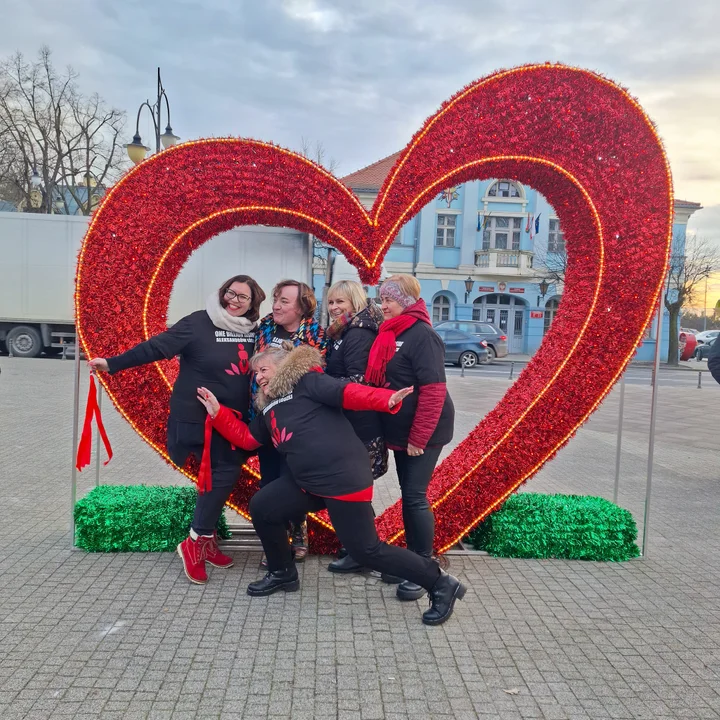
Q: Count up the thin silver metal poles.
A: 4